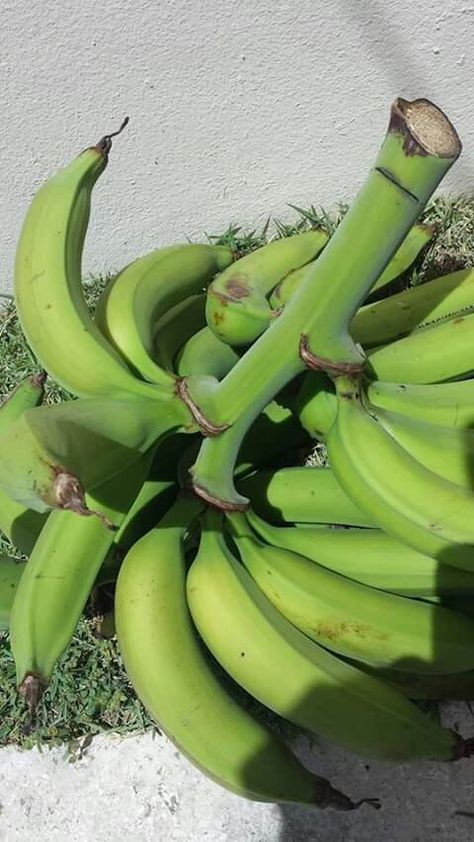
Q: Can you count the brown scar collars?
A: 3